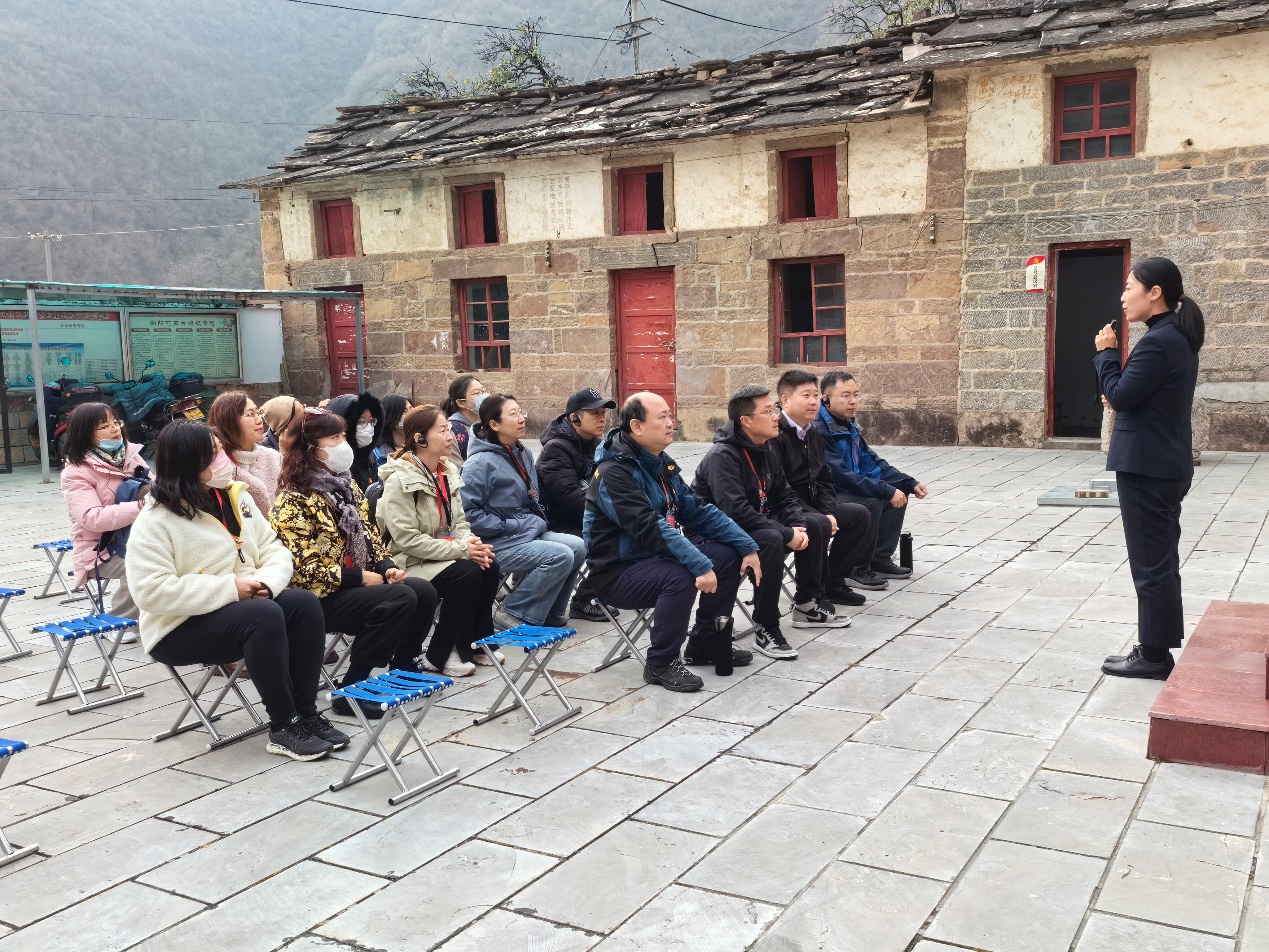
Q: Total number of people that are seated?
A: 15